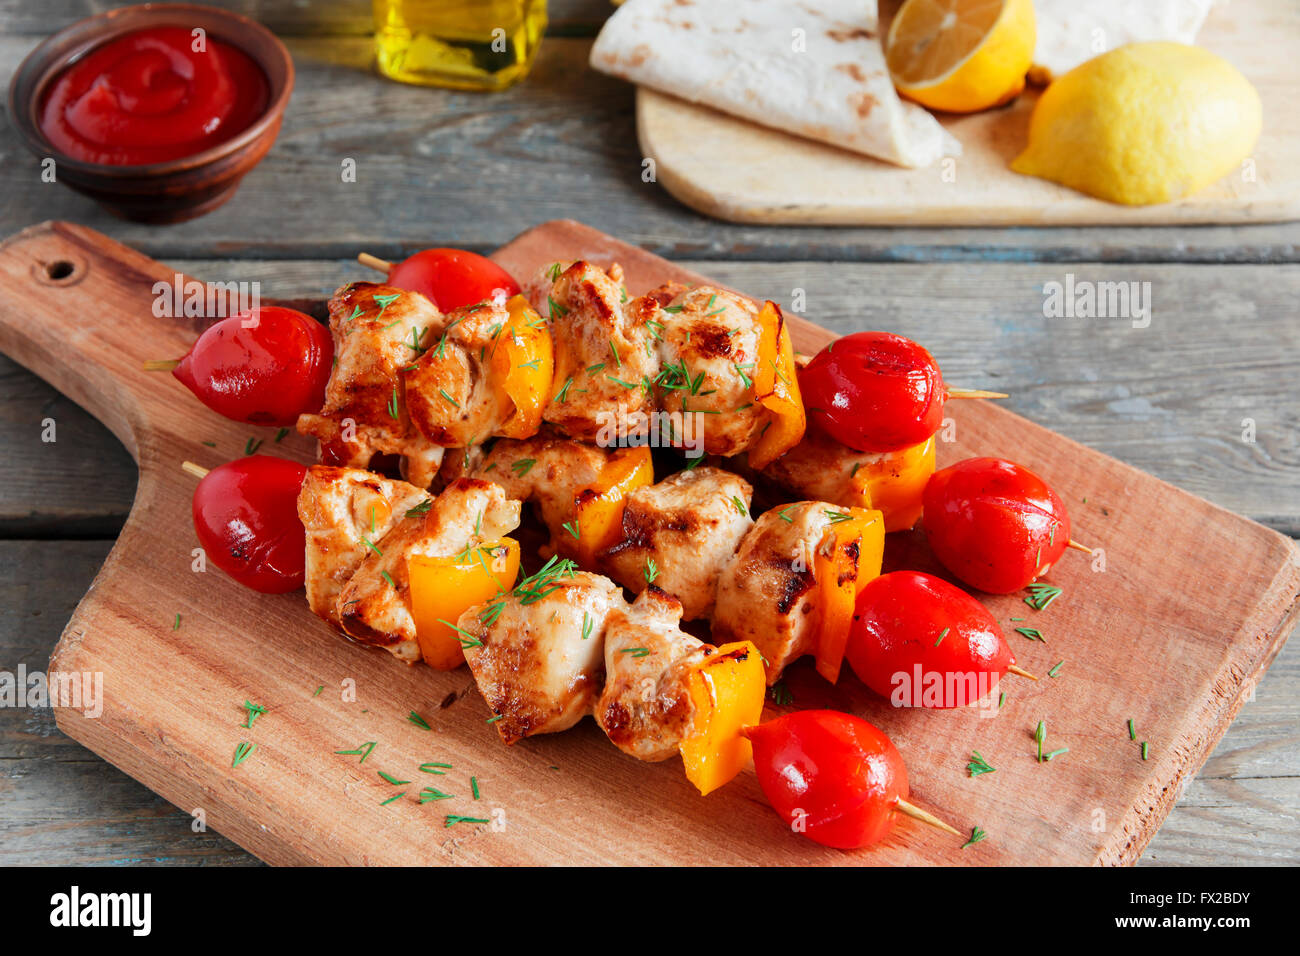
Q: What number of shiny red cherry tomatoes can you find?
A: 7